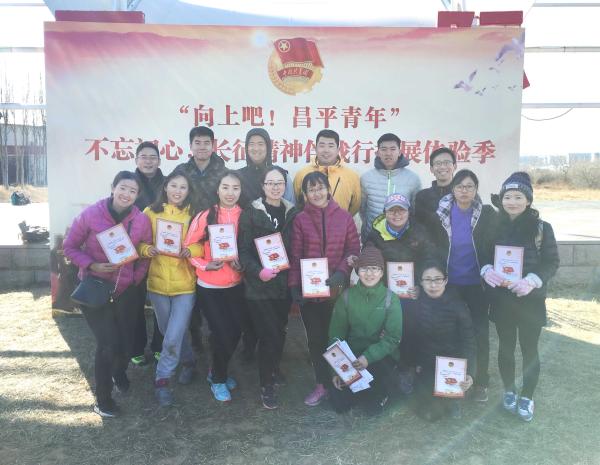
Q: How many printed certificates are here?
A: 9